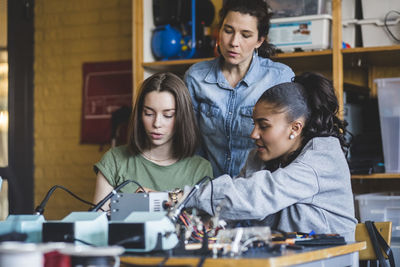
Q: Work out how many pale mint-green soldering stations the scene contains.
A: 3